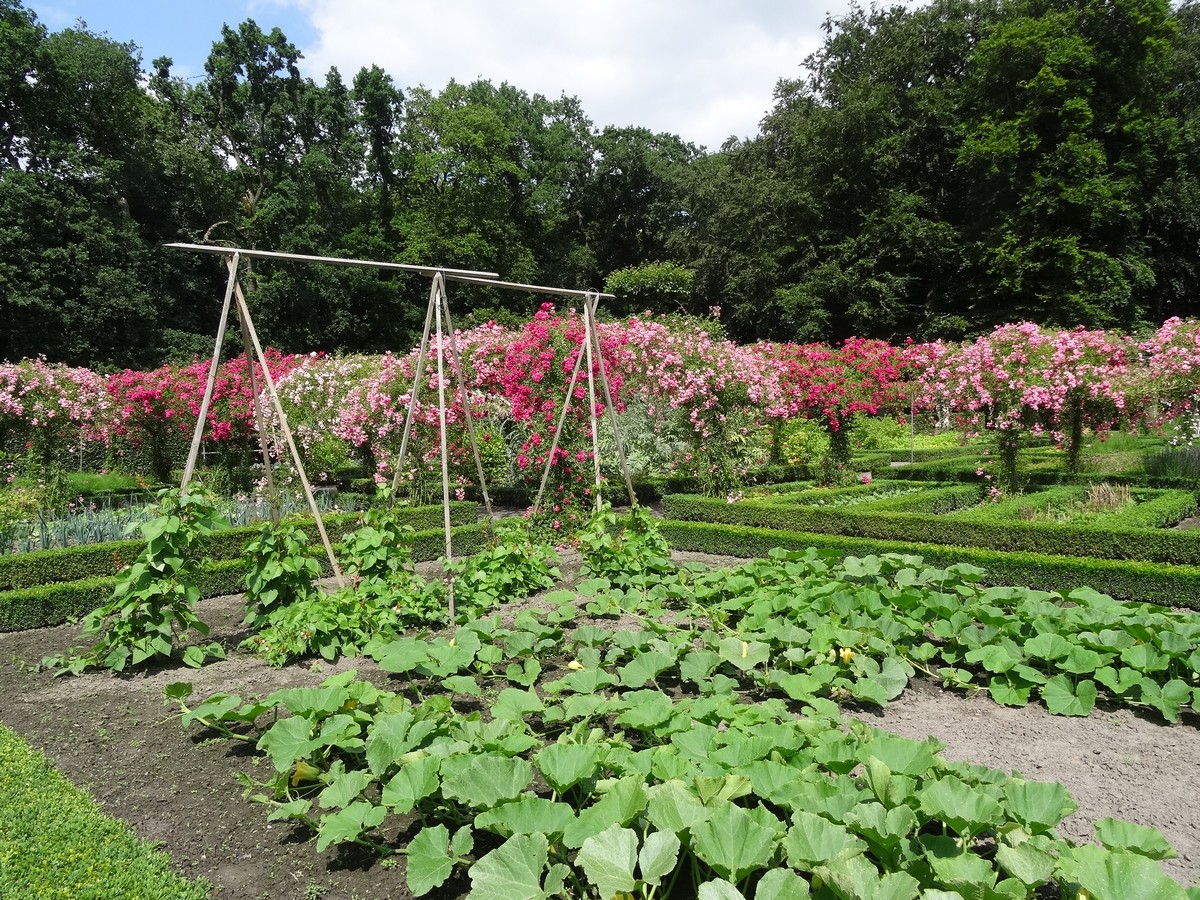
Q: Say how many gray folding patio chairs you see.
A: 0